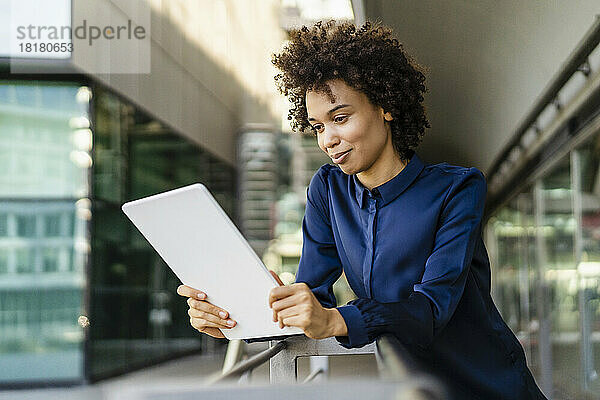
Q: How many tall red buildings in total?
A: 0